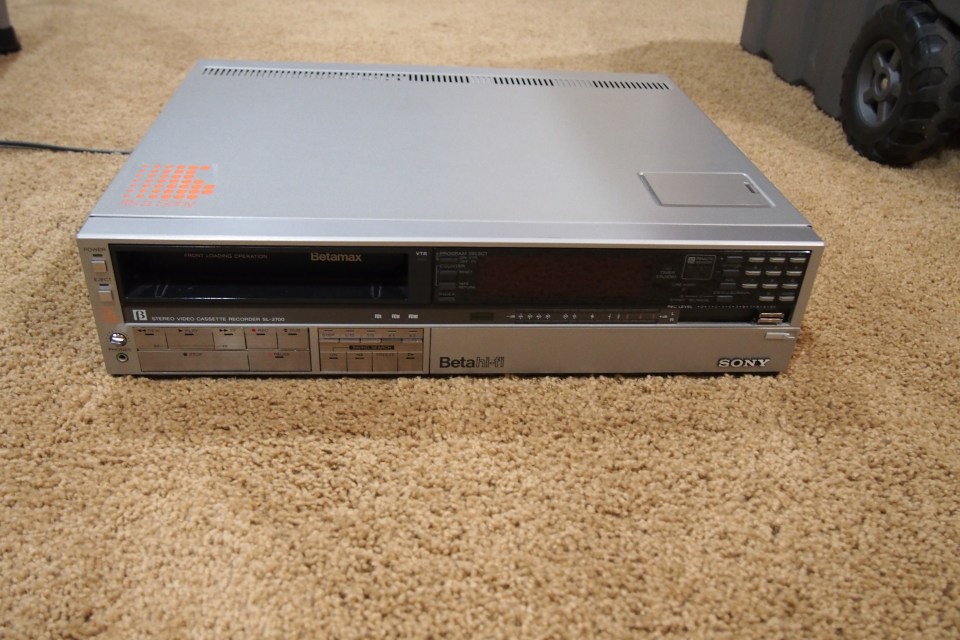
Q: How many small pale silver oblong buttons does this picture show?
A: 11